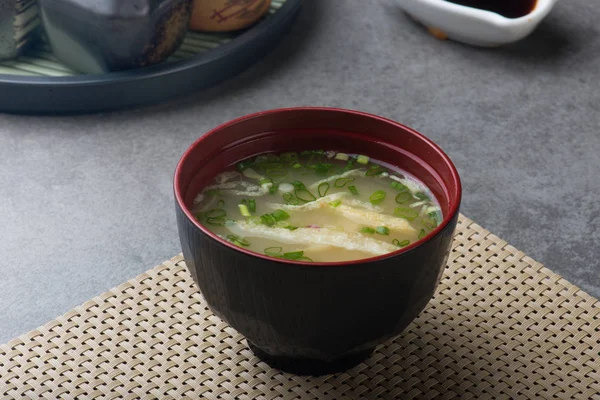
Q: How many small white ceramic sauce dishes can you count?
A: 1